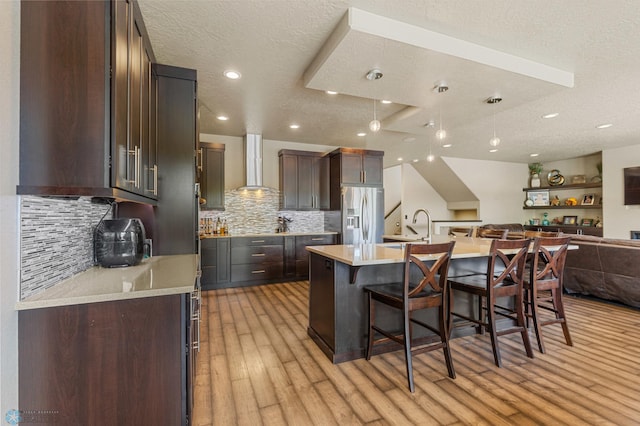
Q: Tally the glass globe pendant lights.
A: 4